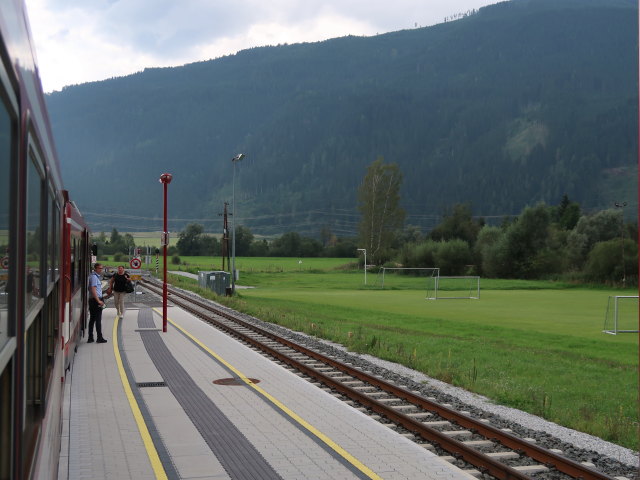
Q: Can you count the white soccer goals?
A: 3